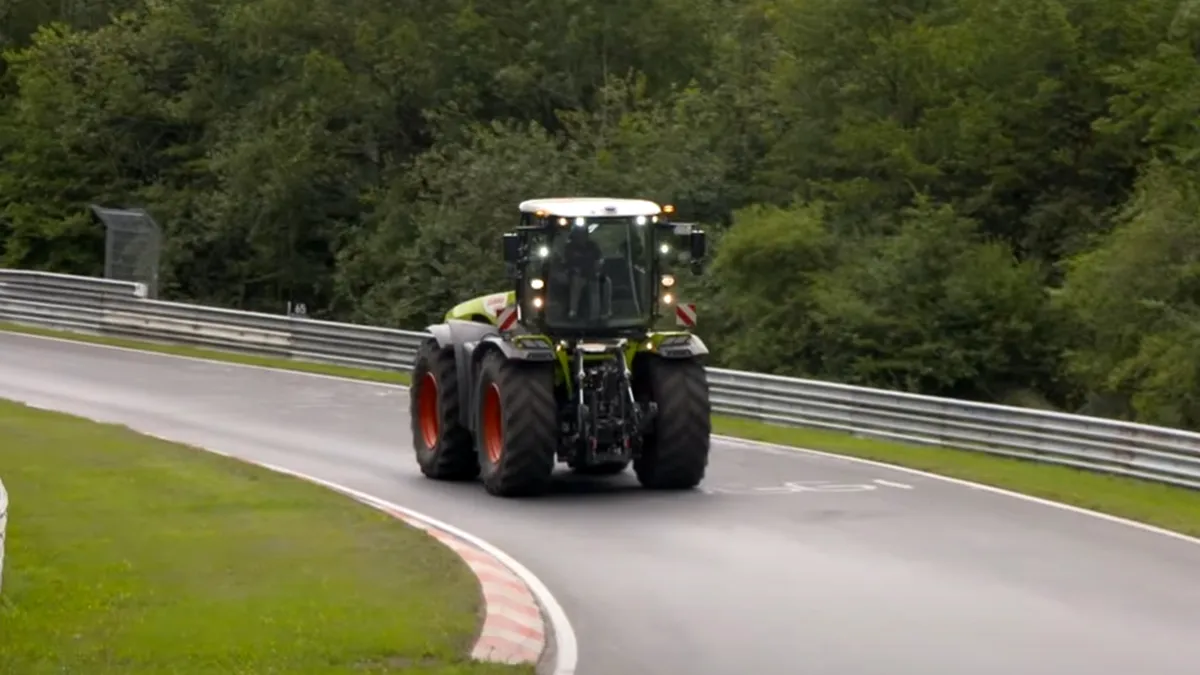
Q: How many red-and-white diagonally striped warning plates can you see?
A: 2